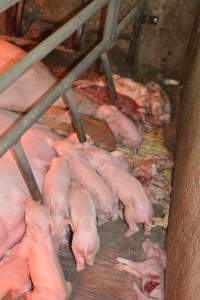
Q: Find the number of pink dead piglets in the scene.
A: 1